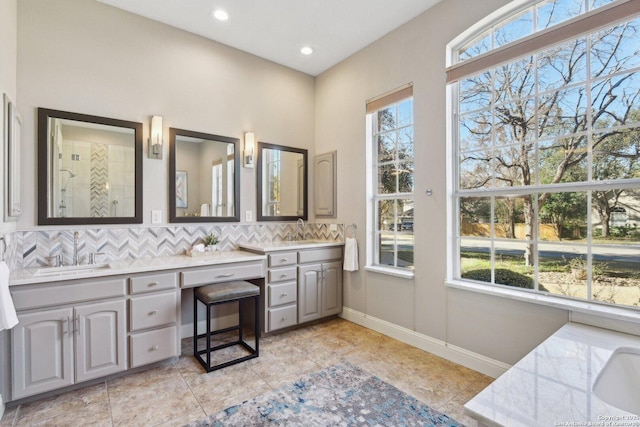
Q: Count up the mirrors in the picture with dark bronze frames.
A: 3